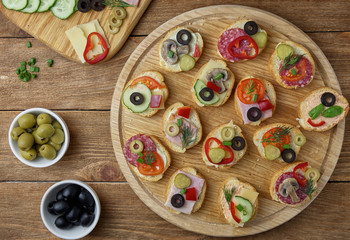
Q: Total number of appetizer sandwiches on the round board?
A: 14